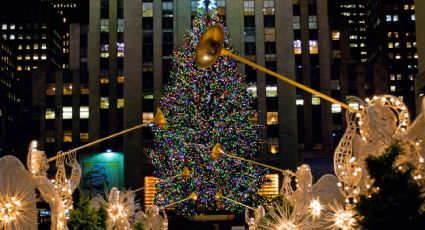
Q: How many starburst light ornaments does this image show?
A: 5